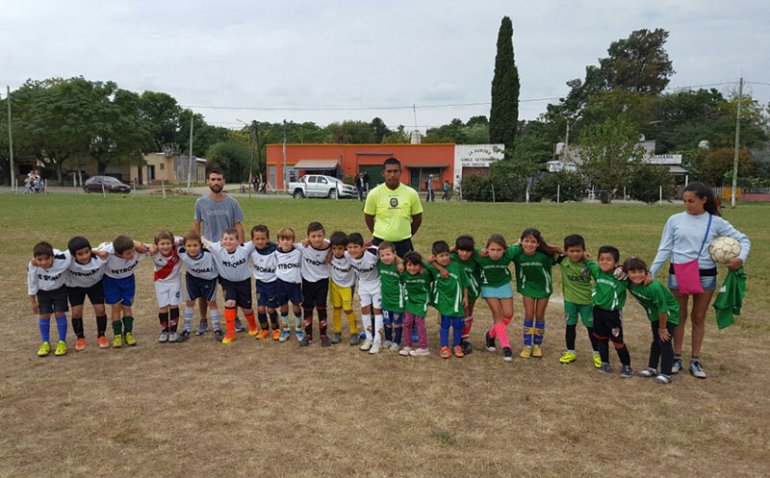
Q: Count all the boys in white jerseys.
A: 11